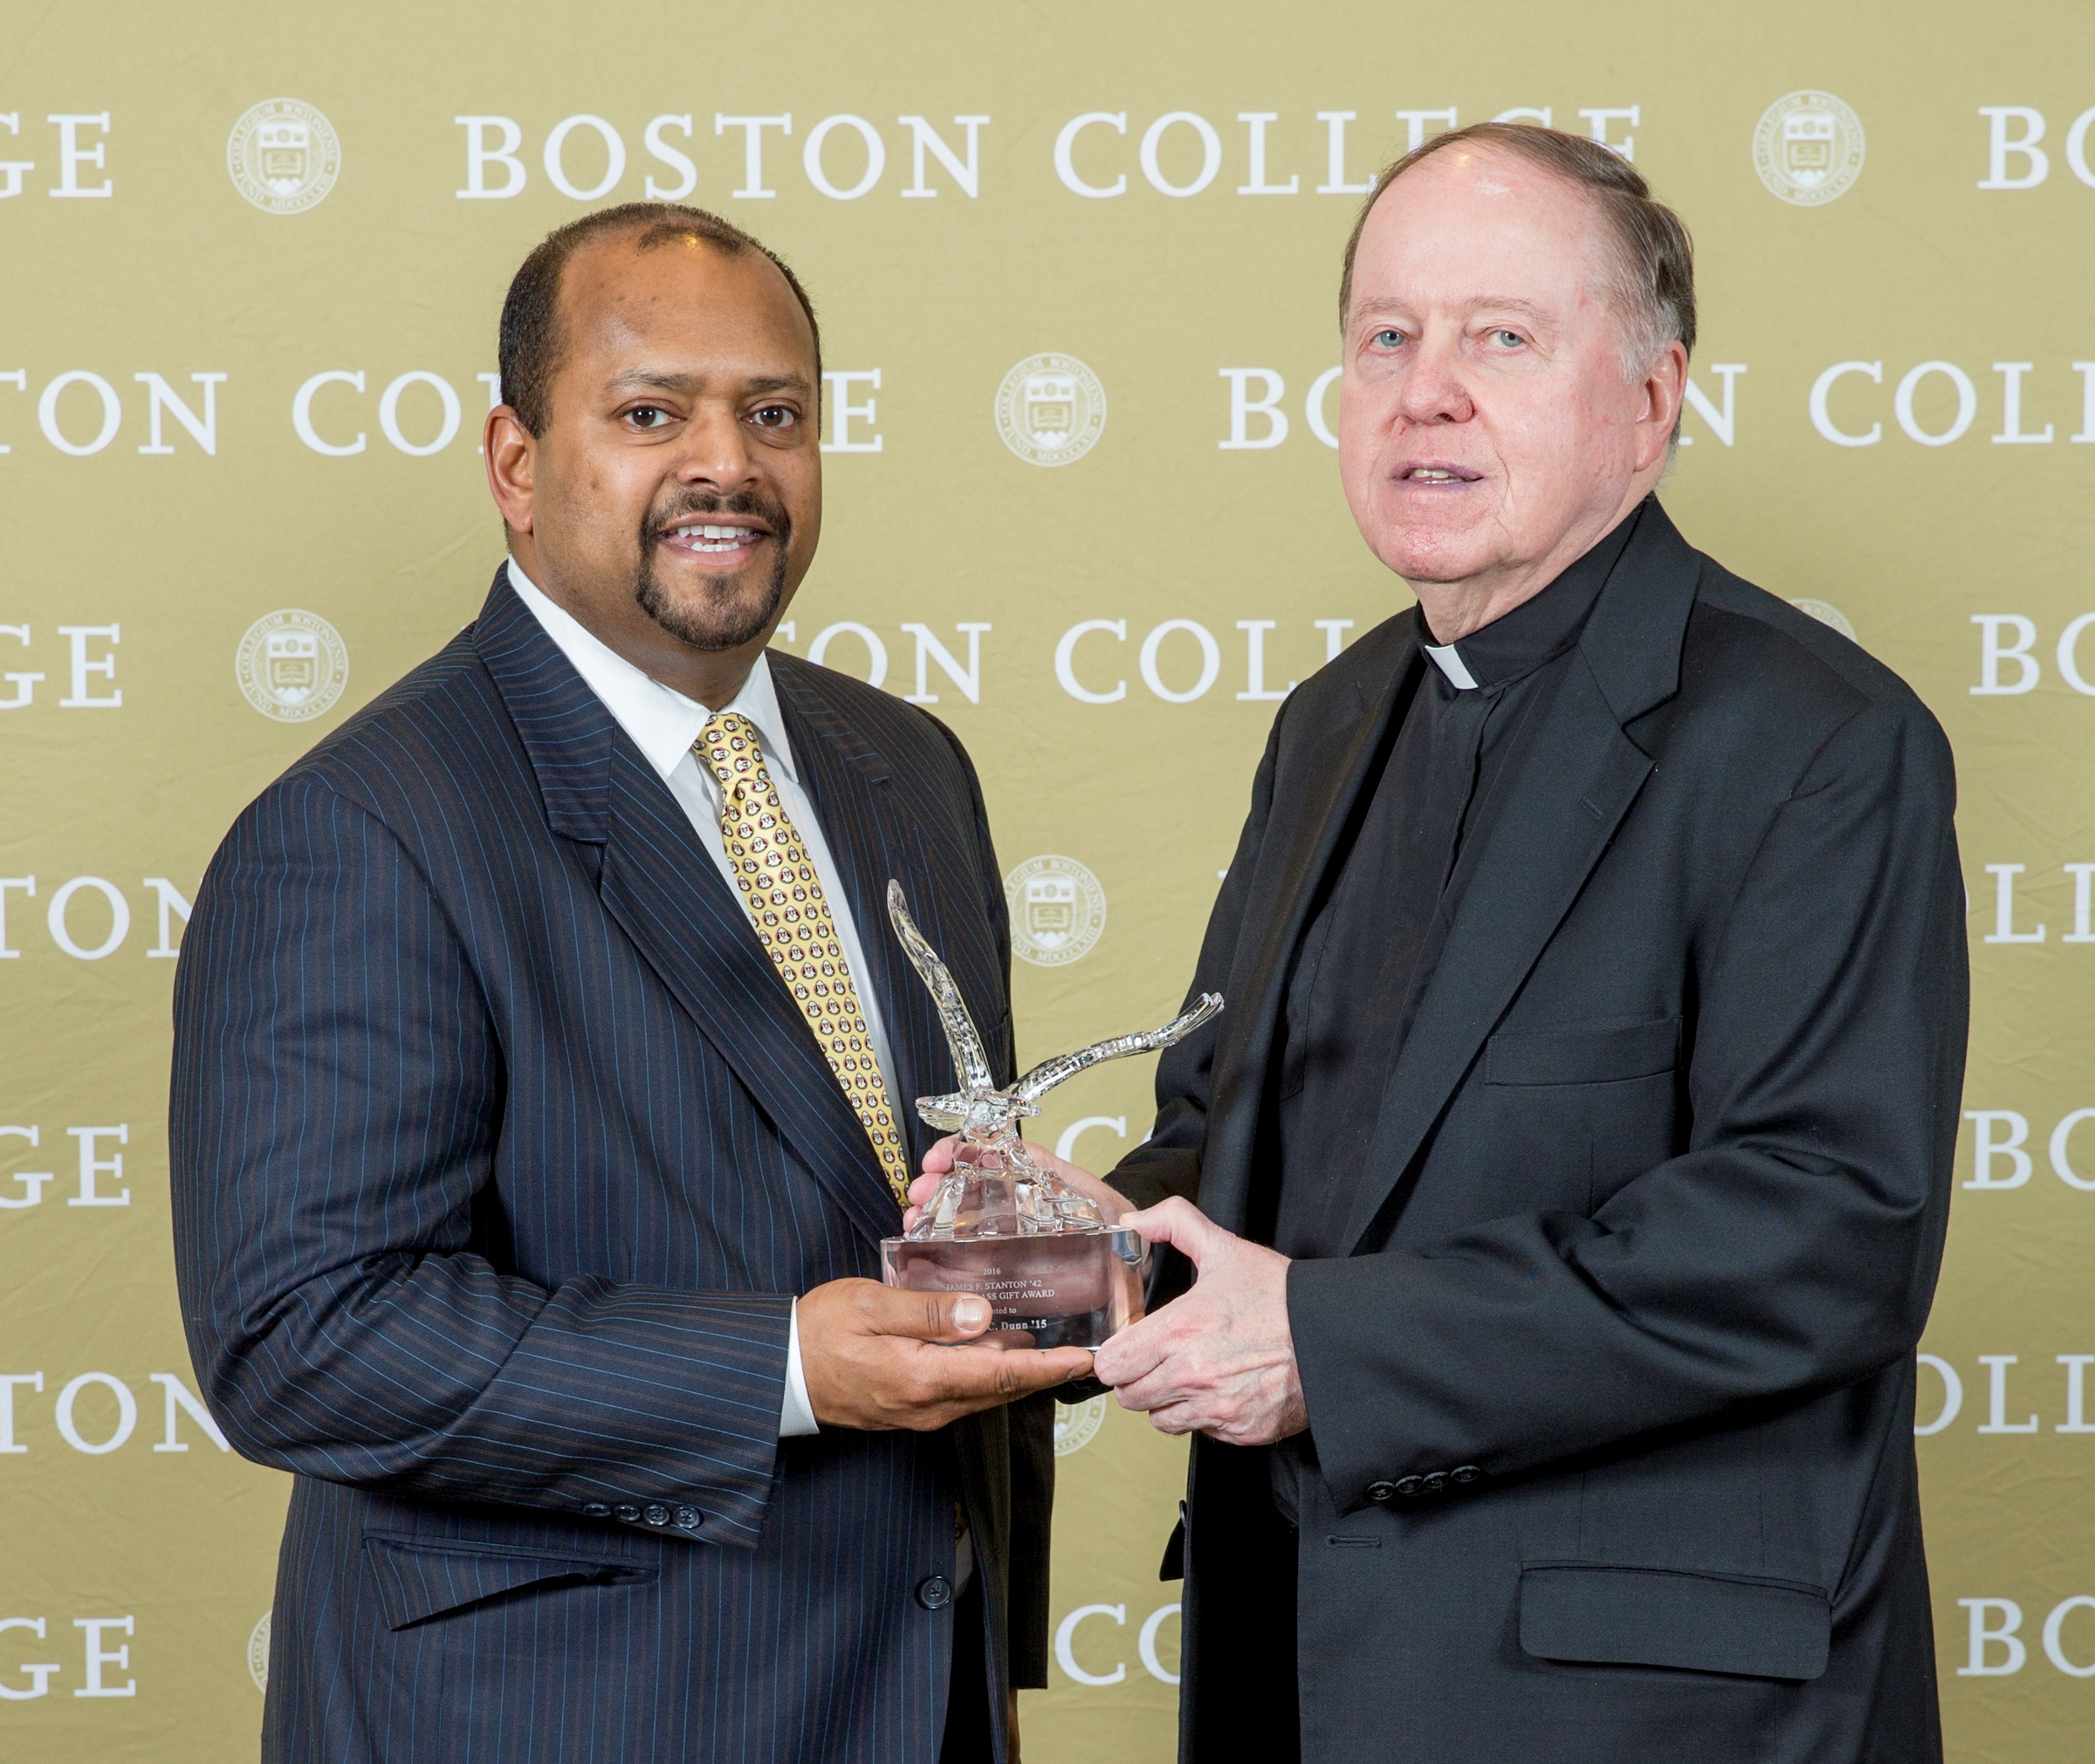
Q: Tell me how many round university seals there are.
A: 8